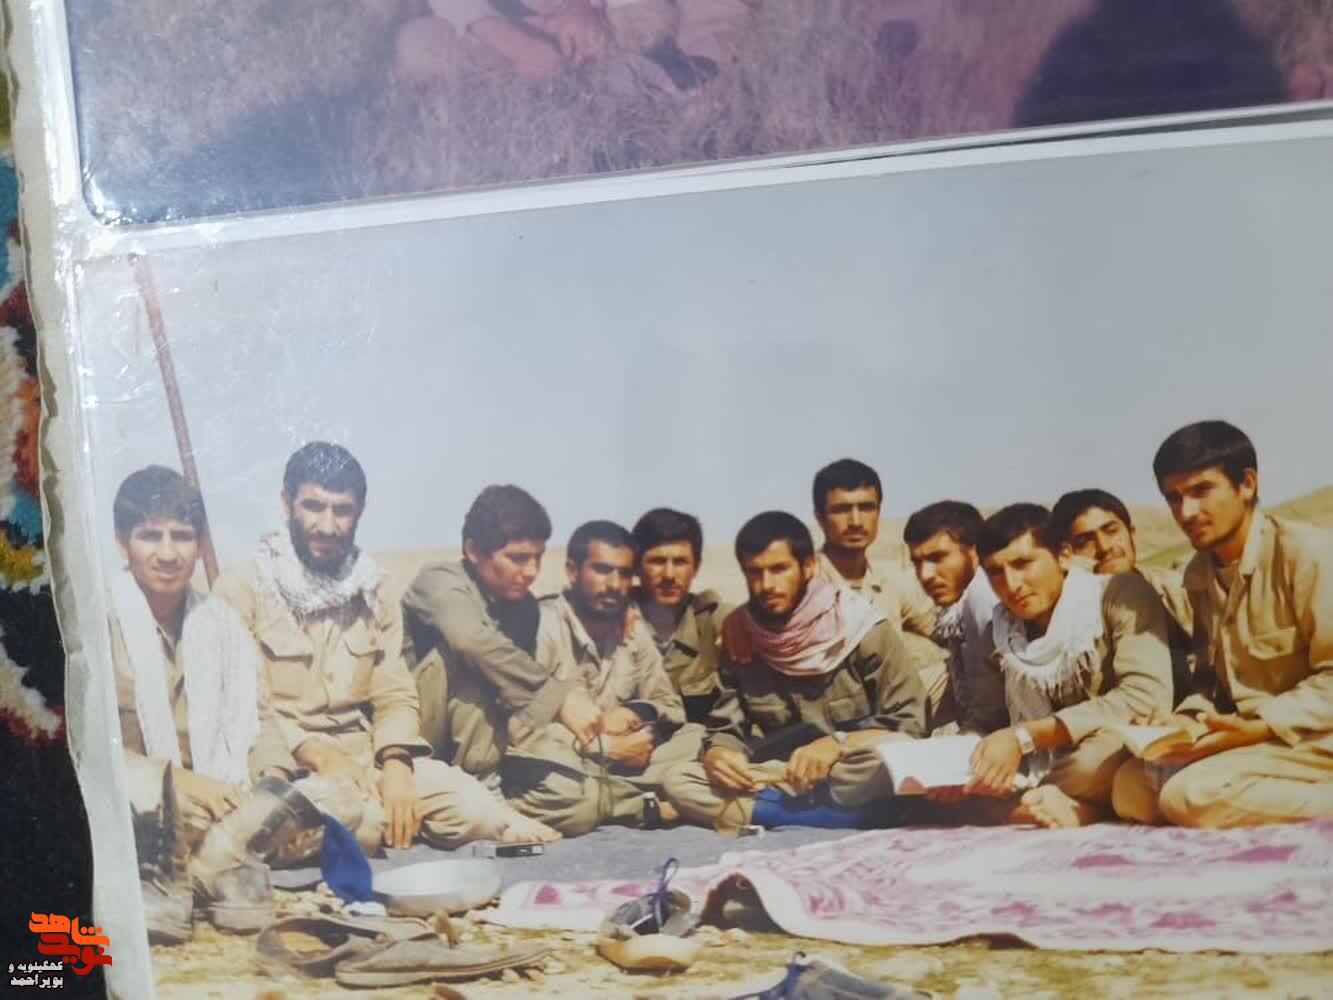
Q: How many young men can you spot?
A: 11